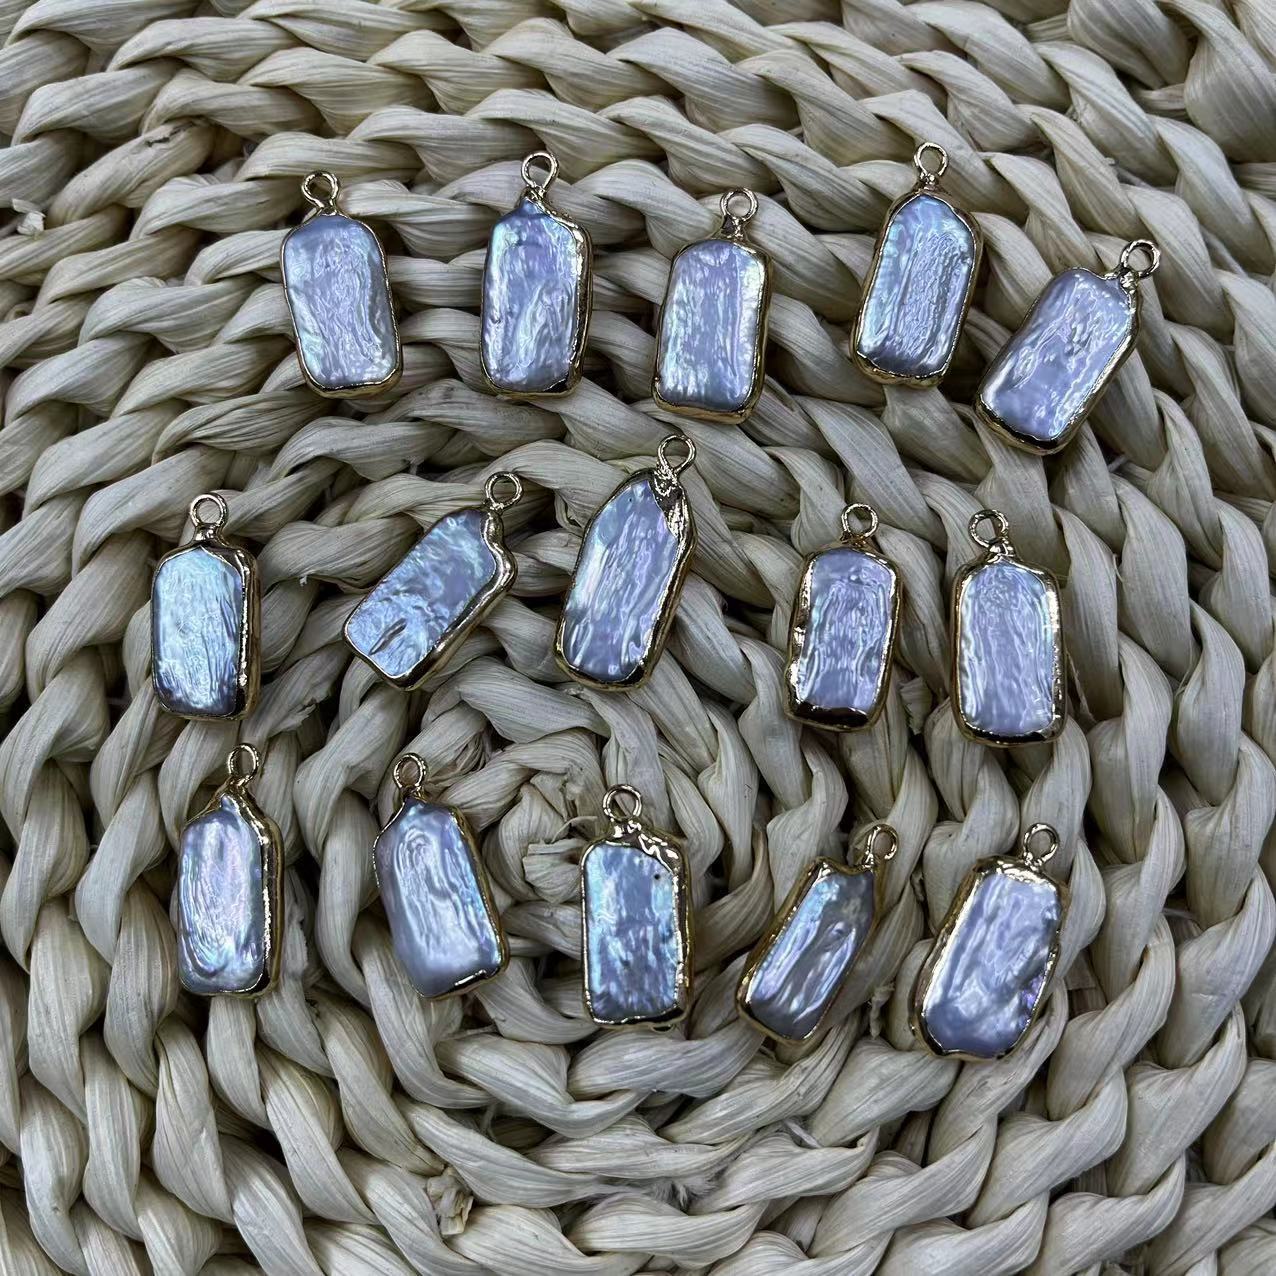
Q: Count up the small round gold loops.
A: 15